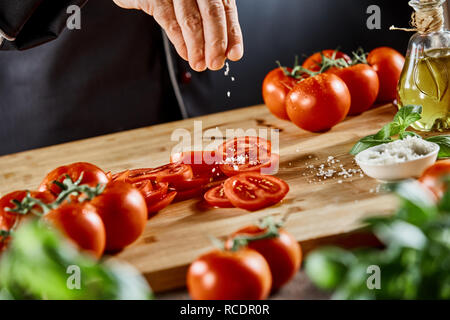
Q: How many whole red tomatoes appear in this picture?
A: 12